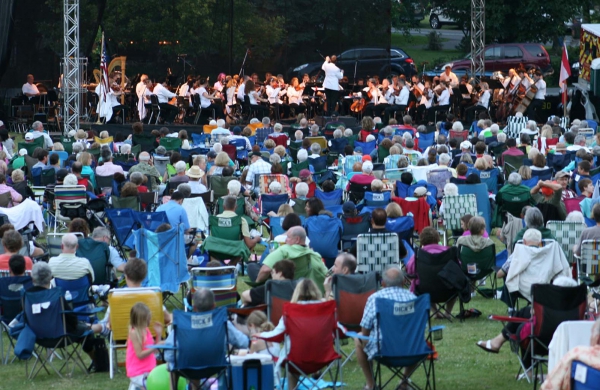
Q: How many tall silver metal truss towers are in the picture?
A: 2